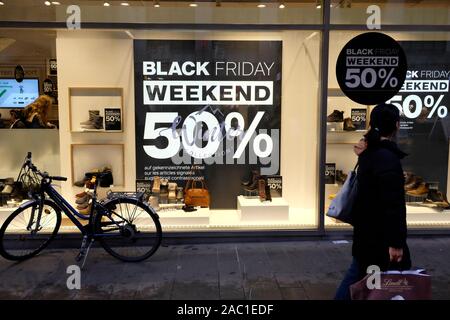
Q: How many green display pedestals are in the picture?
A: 0